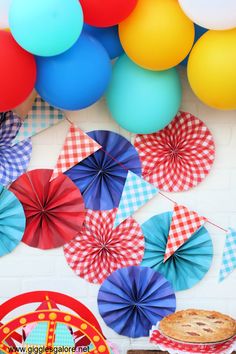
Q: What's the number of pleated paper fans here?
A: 8